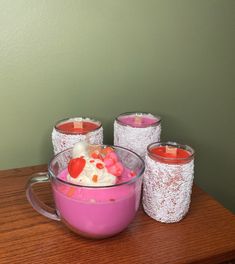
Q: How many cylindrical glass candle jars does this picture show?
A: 3